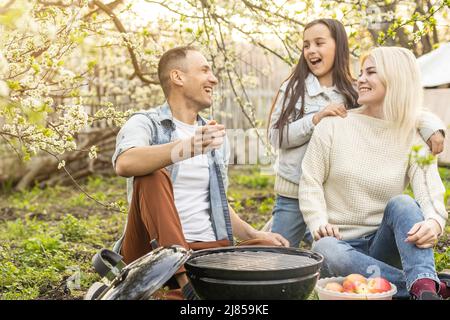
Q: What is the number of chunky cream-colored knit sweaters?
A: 1